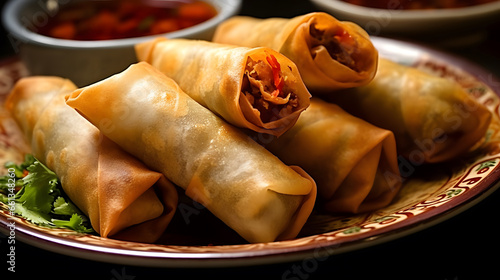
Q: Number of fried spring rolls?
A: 6